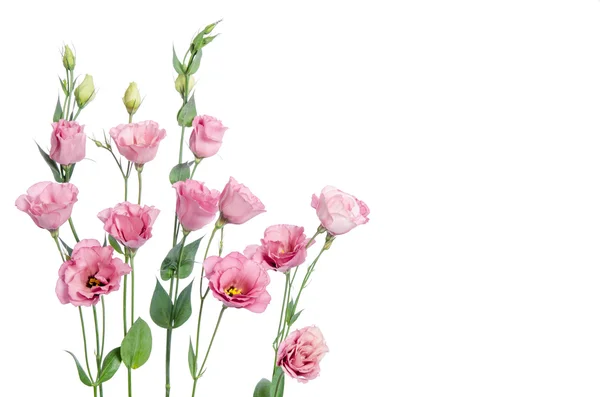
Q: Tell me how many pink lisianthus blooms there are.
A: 12